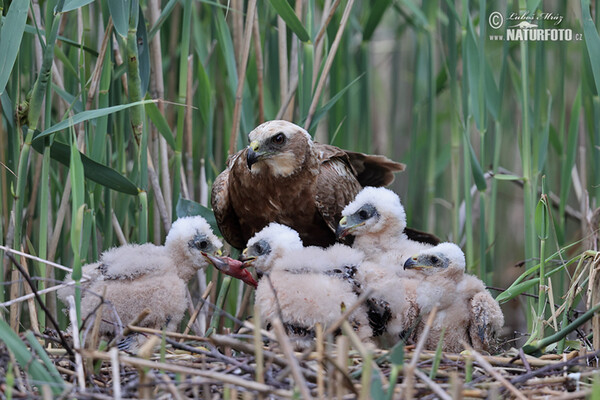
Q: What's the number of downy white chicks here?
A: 4